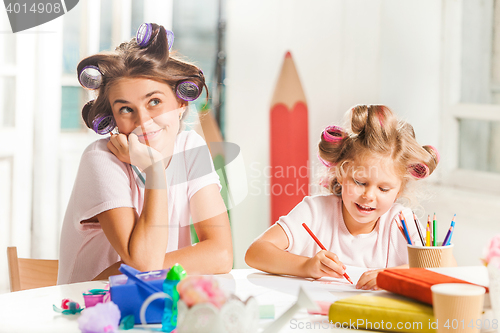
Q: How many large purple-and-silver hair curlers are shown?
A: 4